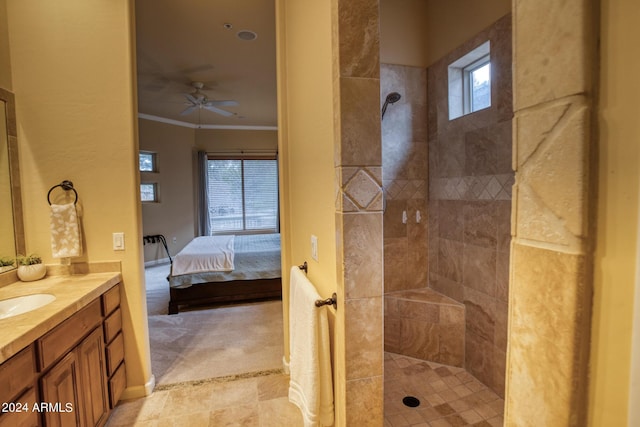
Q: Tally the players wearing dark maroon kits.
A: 0